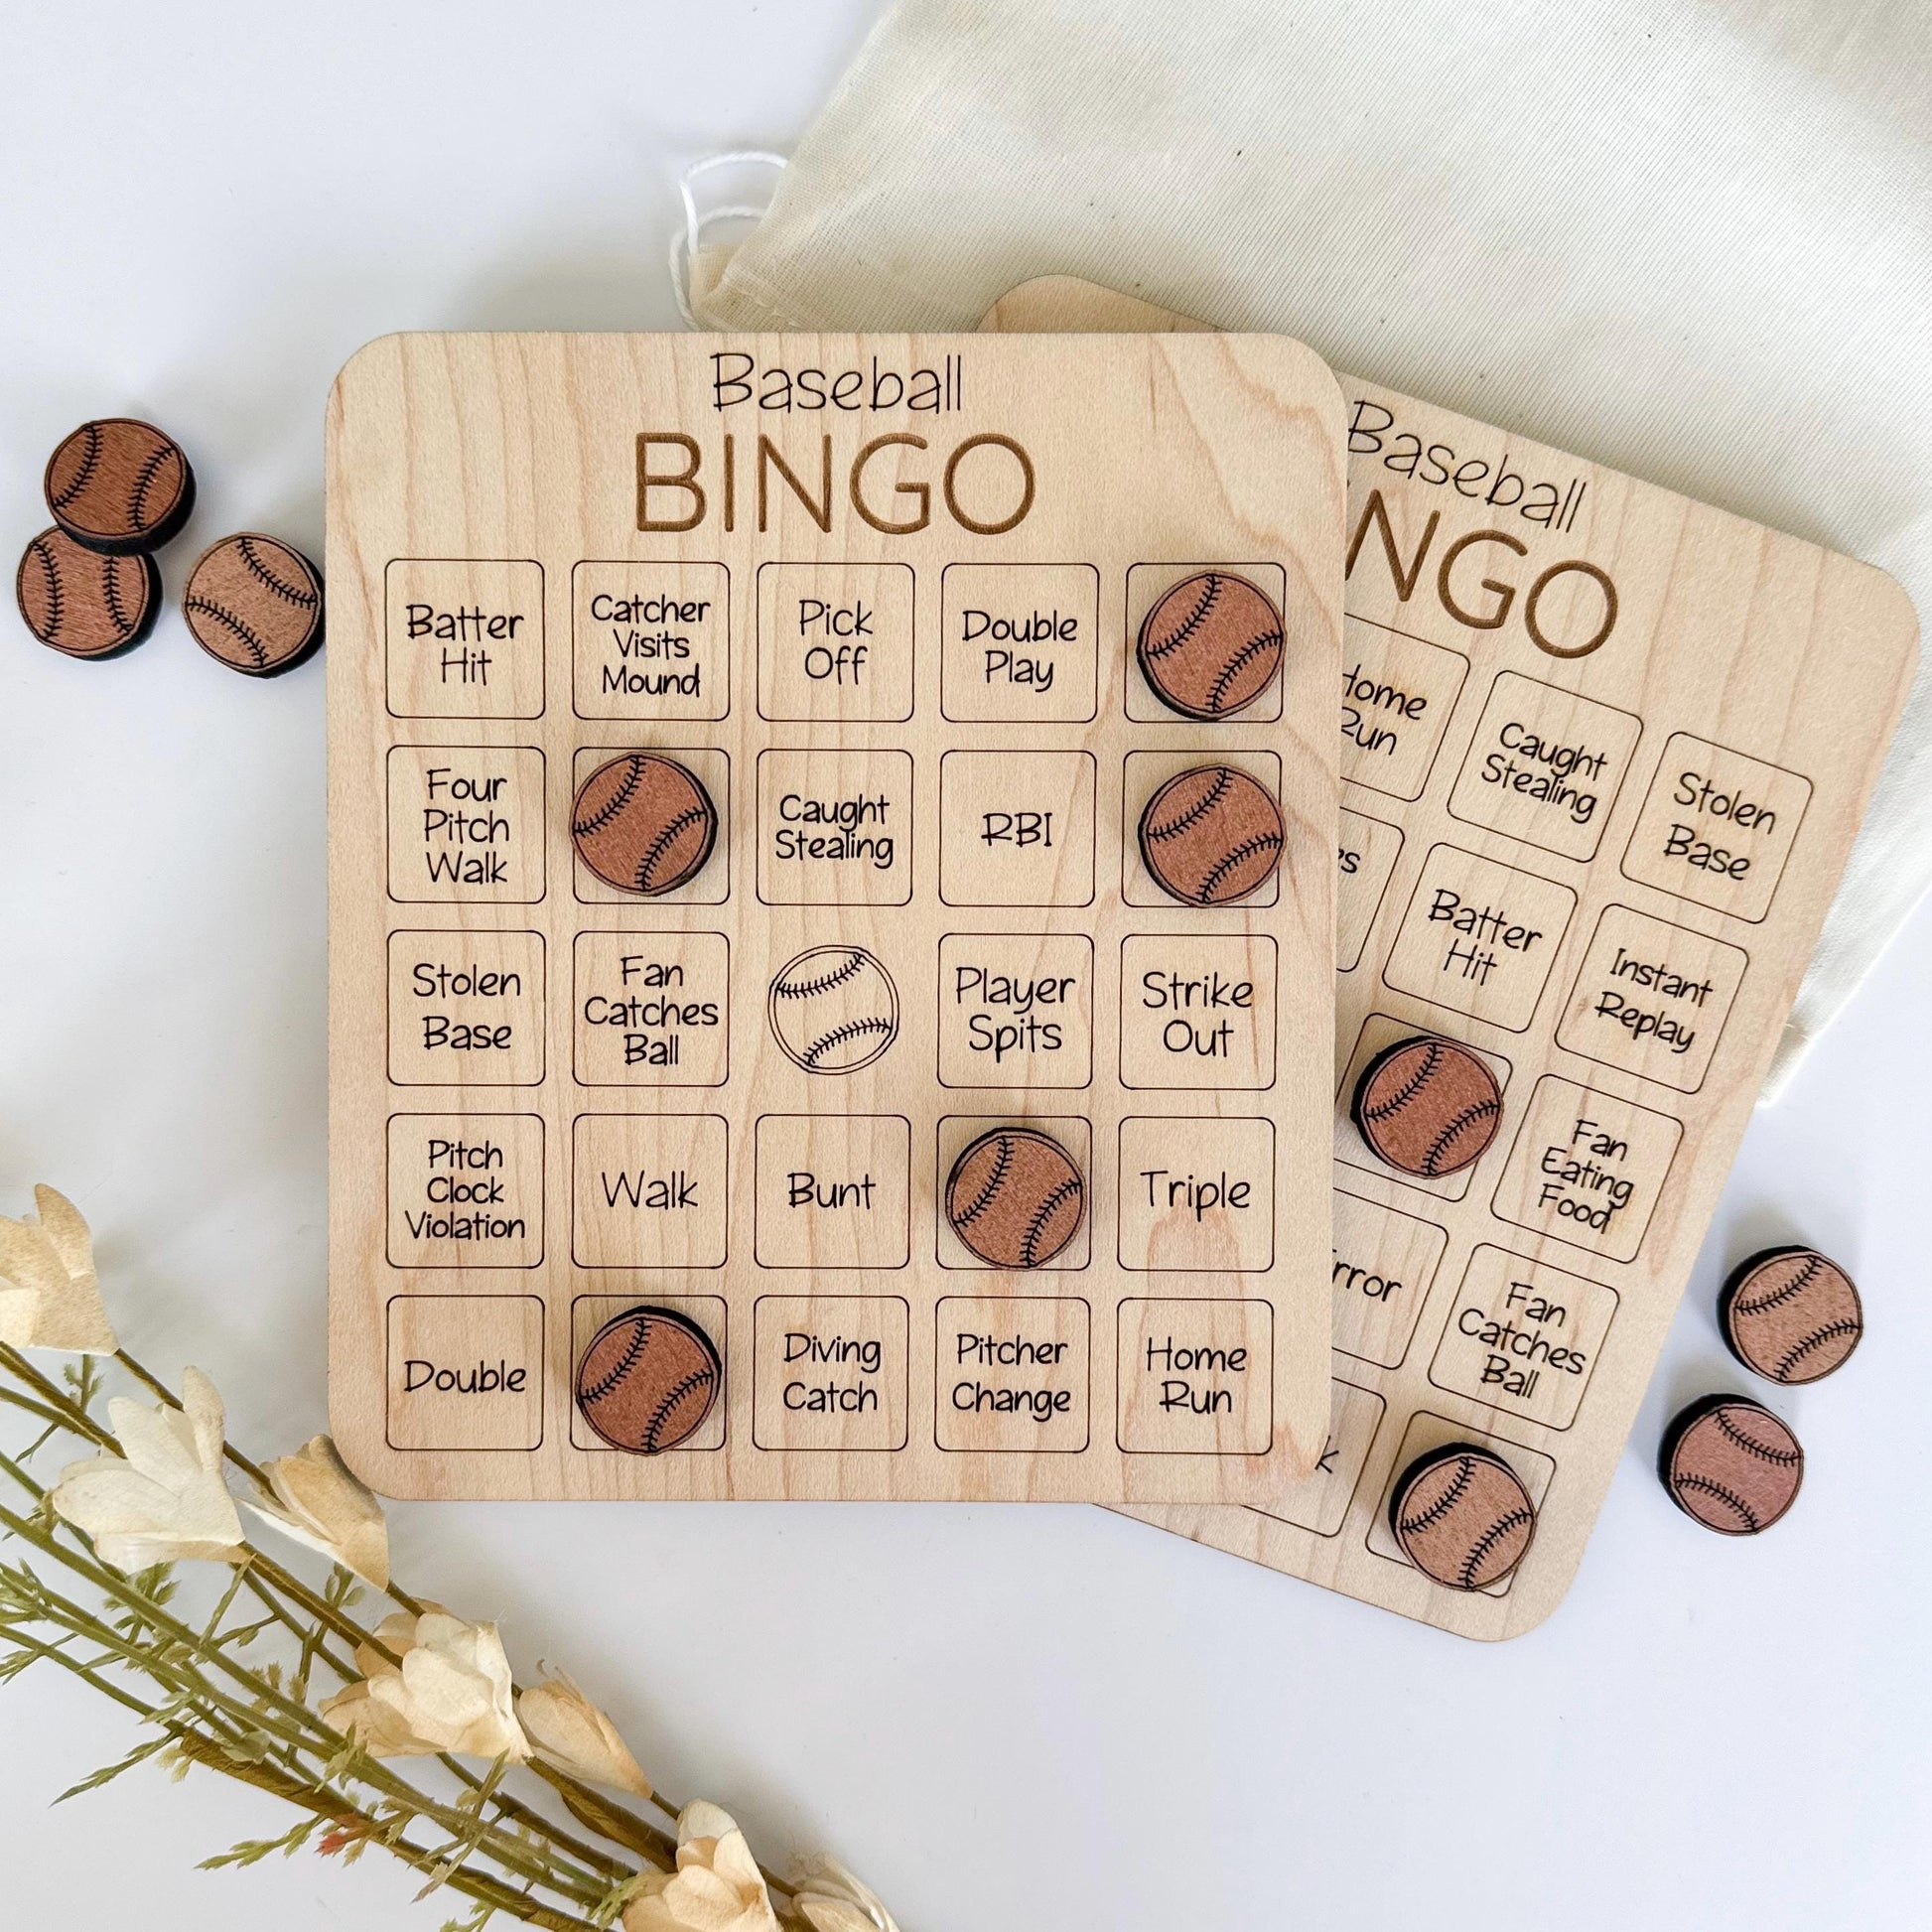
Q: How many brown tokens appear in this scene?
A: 12